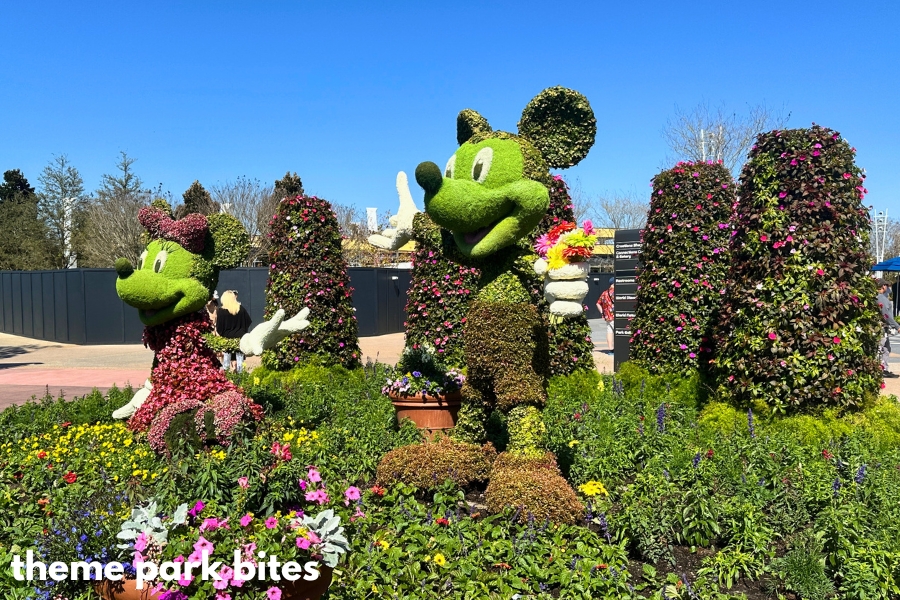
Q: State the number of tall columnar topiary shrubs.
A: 5